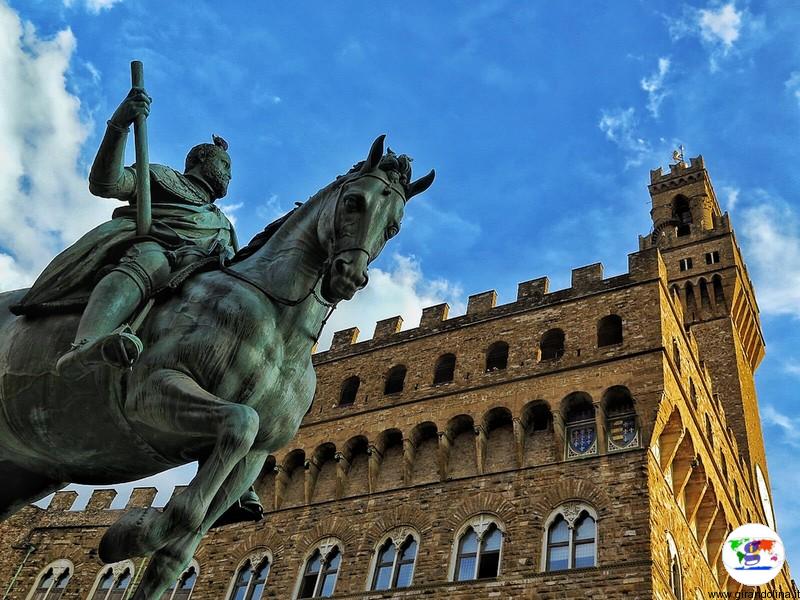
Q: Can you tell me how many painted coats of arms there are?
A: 2